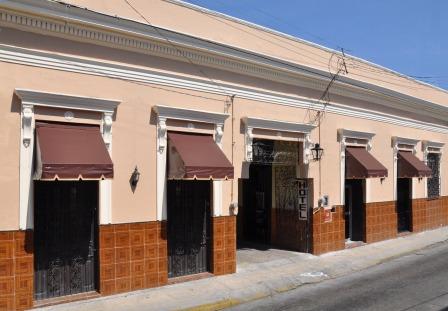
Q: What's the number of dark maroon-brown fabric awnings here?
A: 4